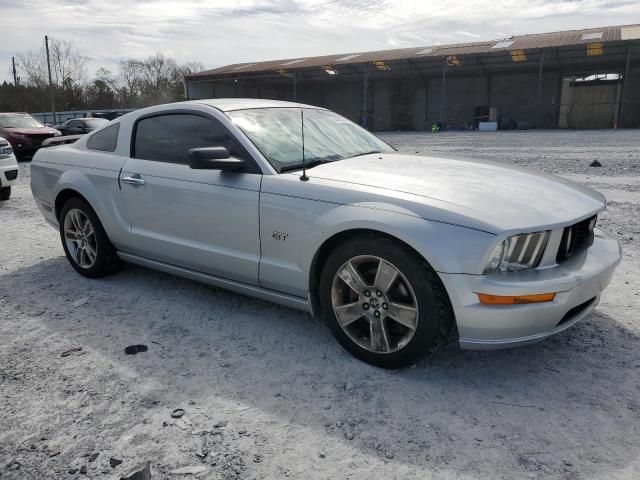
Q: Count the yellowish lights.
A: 1